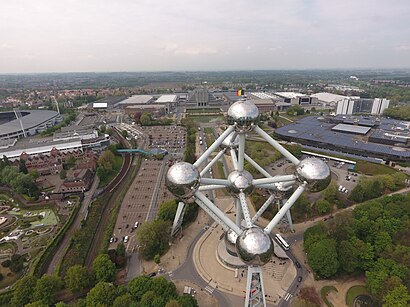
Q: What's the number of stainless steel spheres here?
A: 8